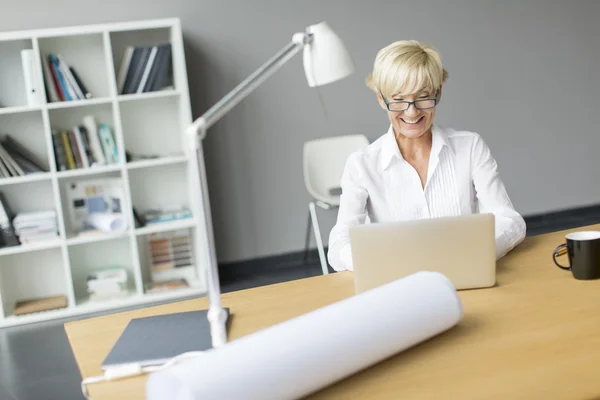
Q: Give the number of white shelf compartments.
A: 12